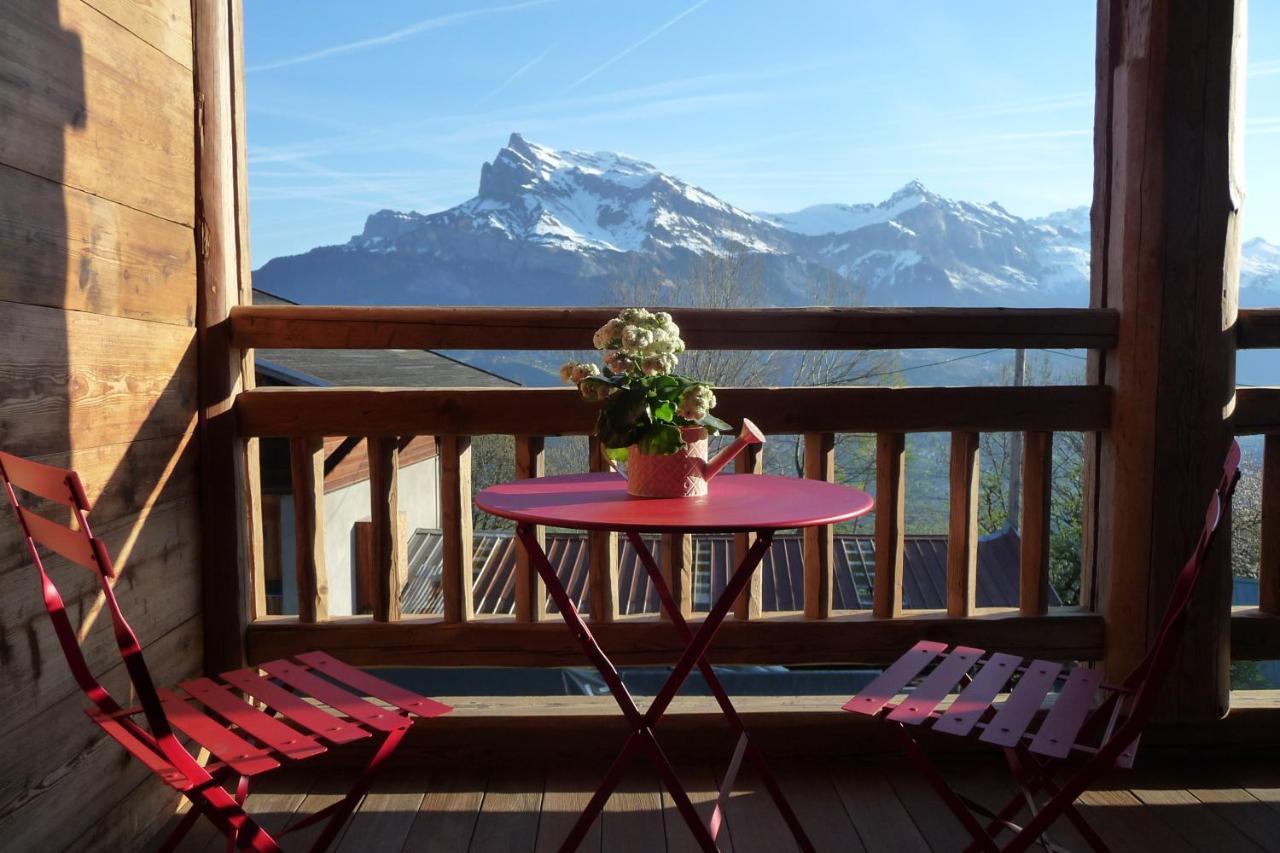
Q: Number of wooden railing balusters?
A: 12